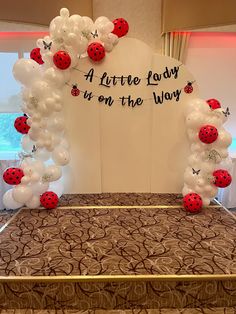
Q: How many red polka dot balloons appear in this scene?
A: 11